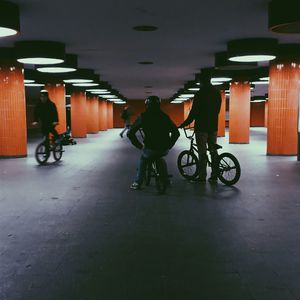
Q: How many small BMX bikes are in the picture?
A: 3